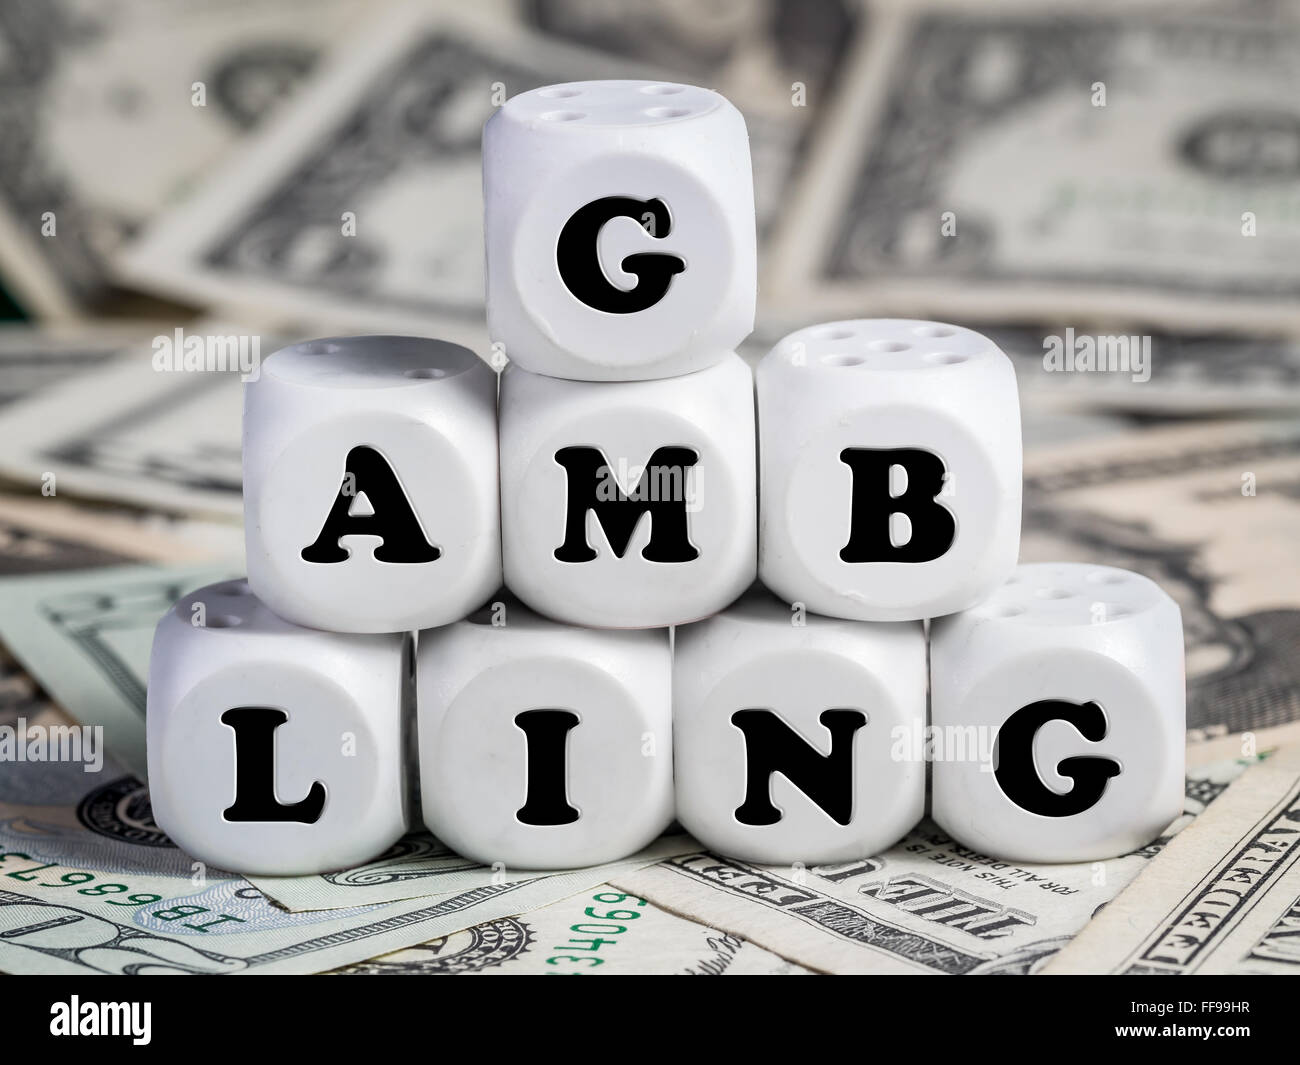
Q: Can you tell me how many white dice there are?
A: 8